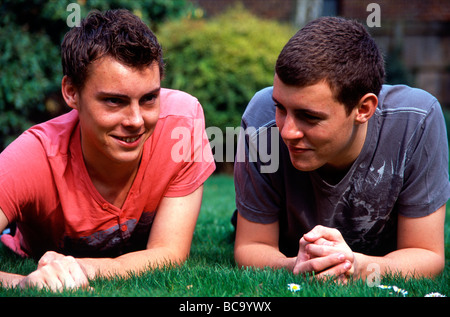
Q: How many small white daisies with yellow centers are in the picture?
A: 4